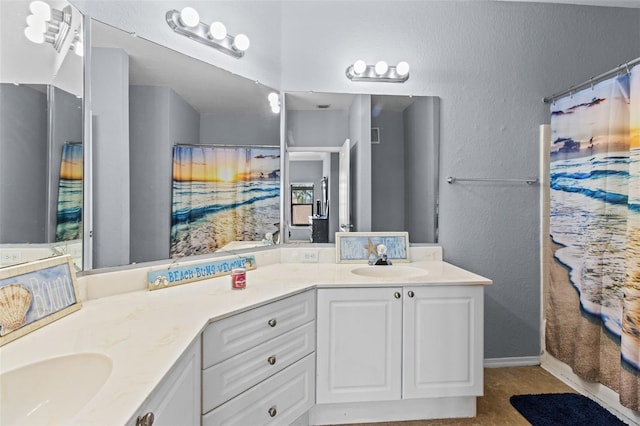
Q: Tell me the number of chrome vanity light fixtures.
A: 2